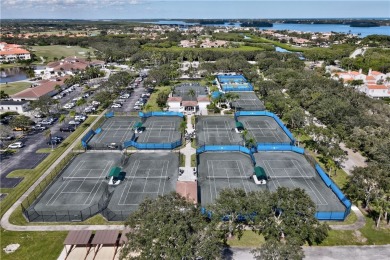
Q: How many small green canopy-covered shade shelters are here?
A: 4